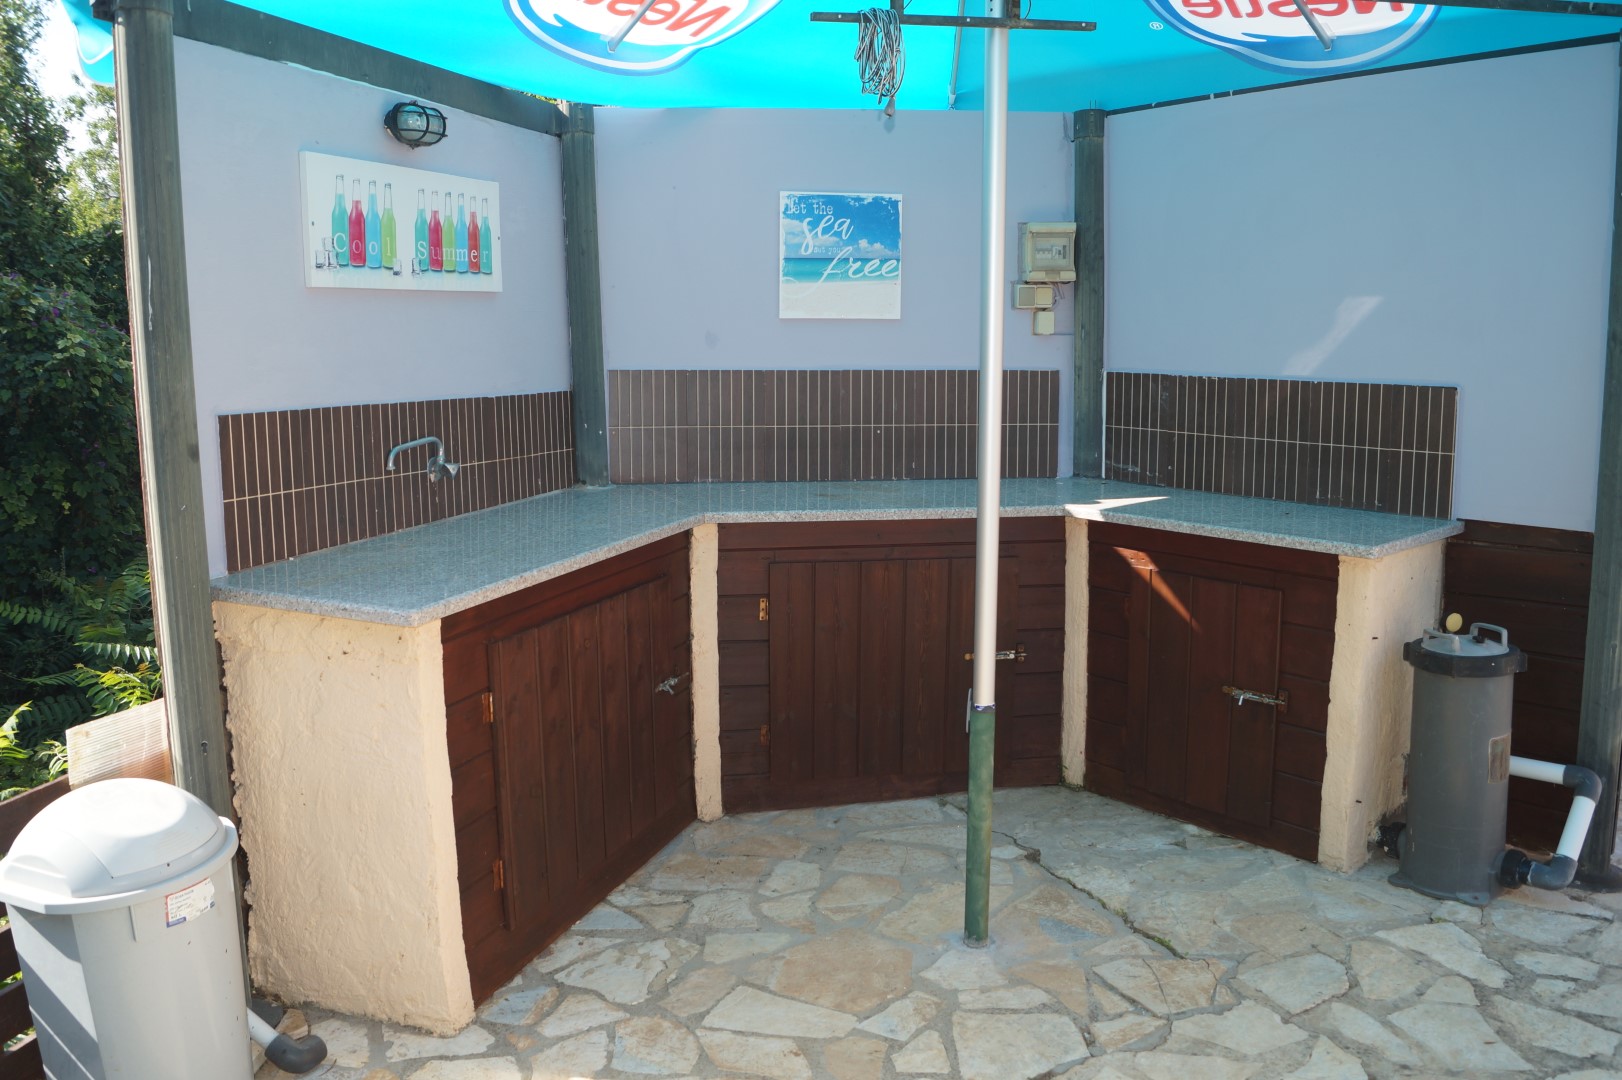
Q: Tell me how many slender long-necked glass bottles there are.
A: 10